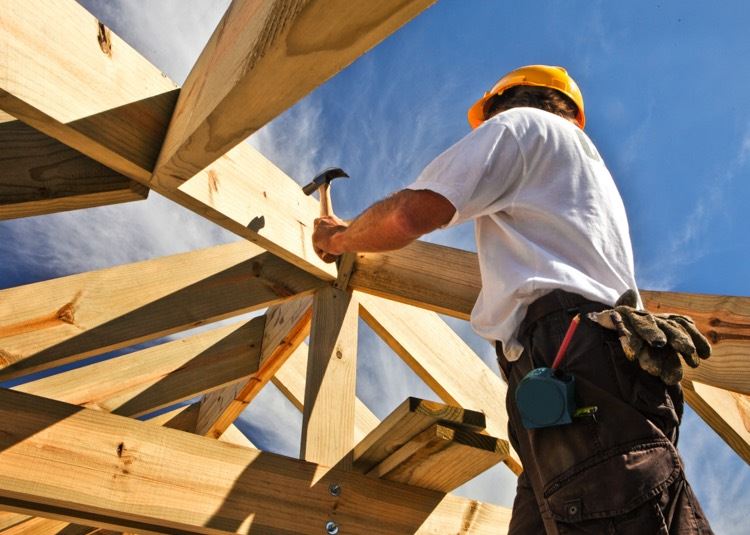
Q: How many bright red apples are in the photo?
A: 0